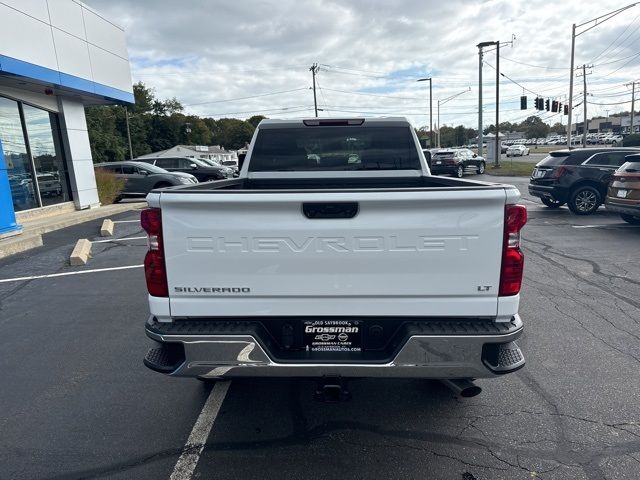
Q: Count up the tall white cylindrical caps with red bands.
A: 0